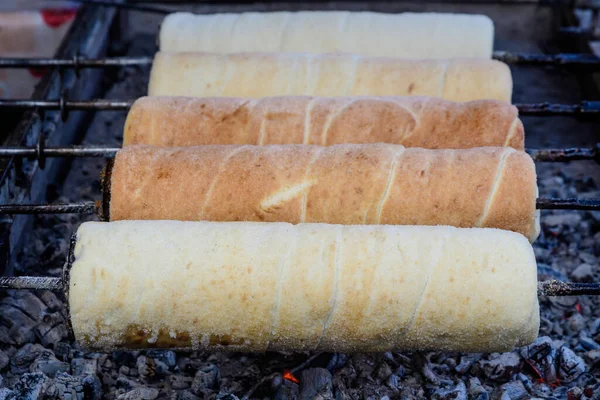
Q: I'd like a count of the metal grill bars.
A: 5